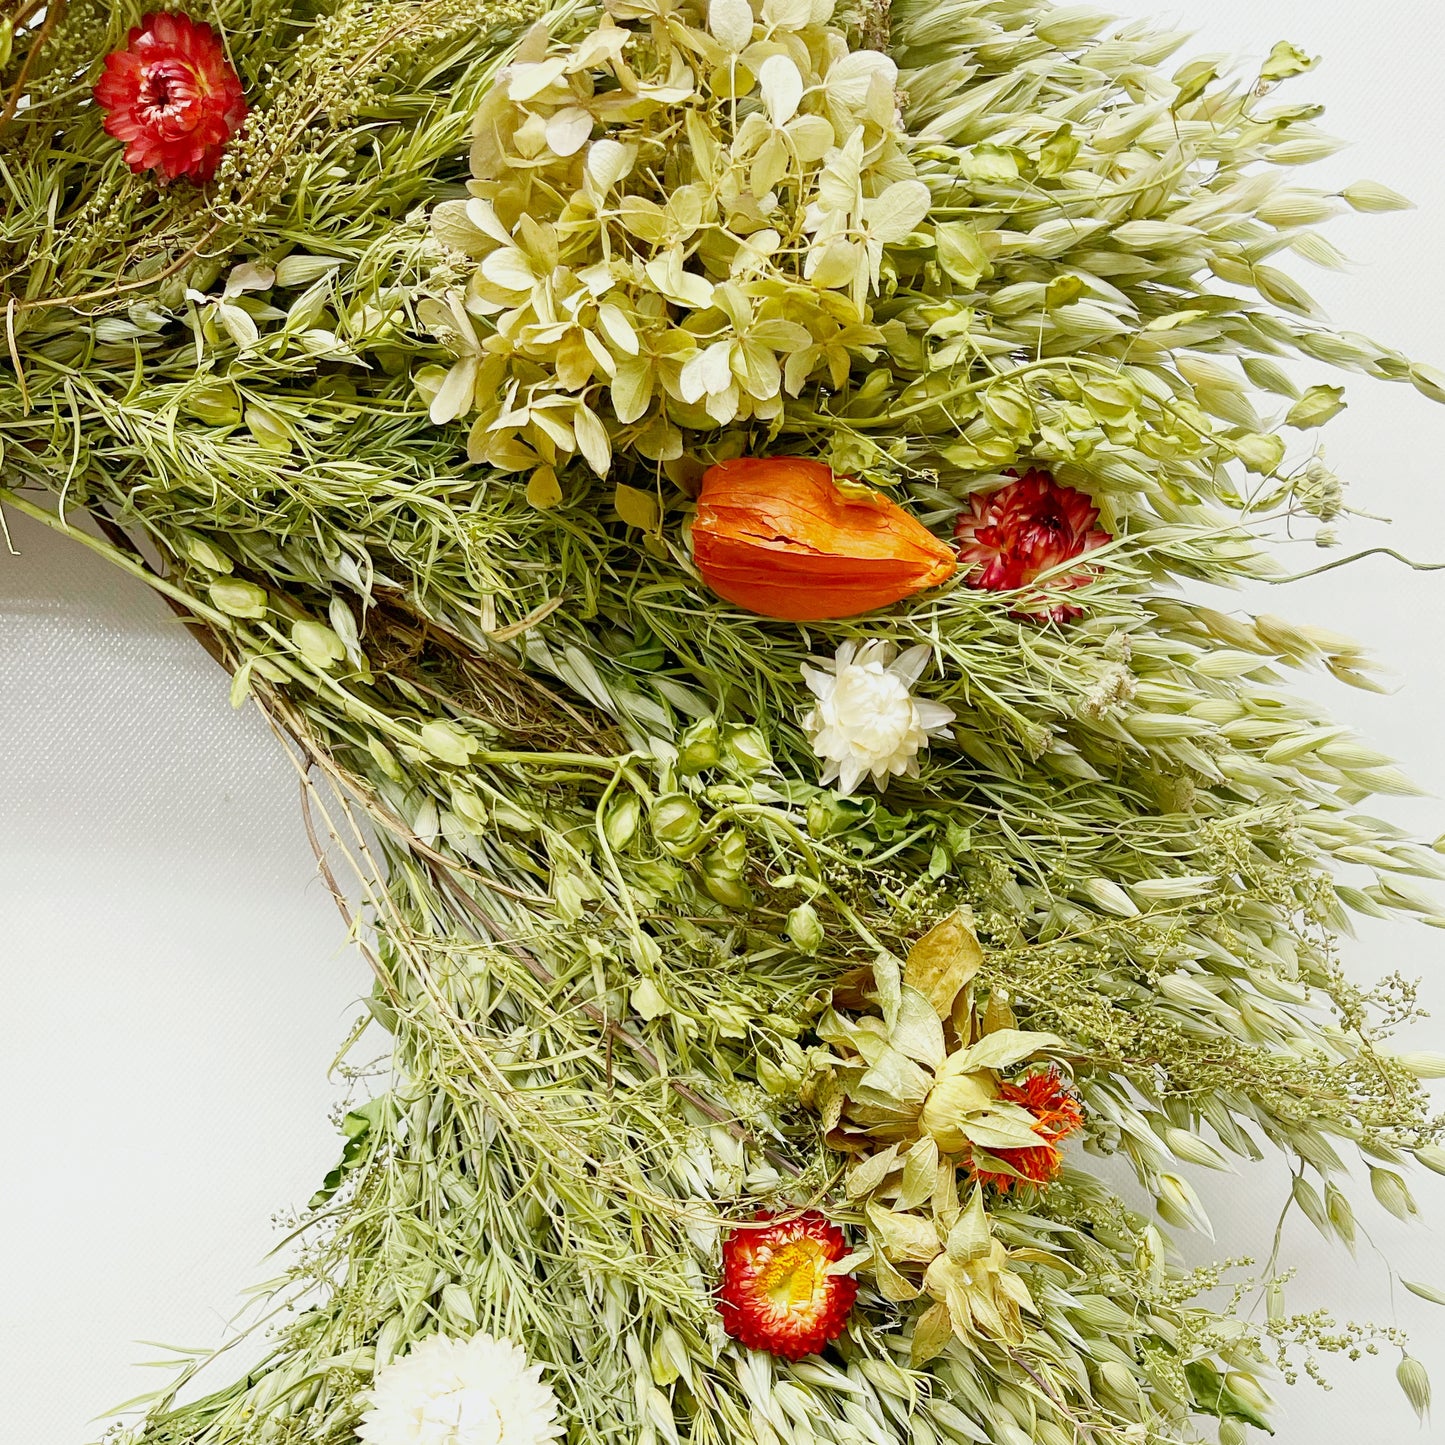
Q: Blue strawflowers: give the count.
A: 0